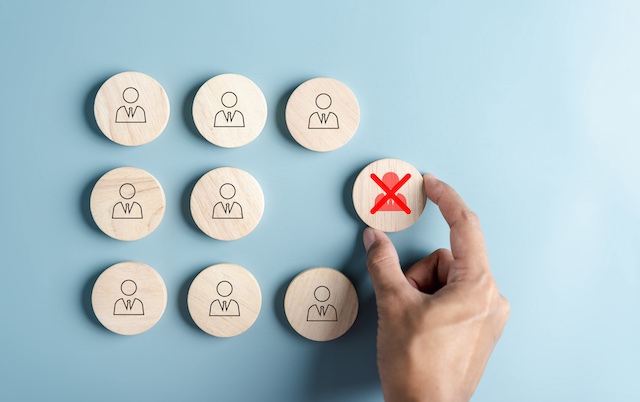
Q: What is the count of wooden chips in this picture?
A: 9